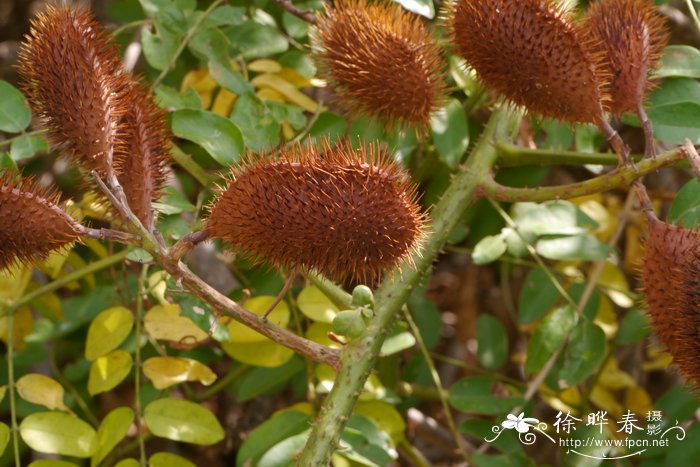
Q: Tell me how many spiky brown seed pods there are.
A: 8